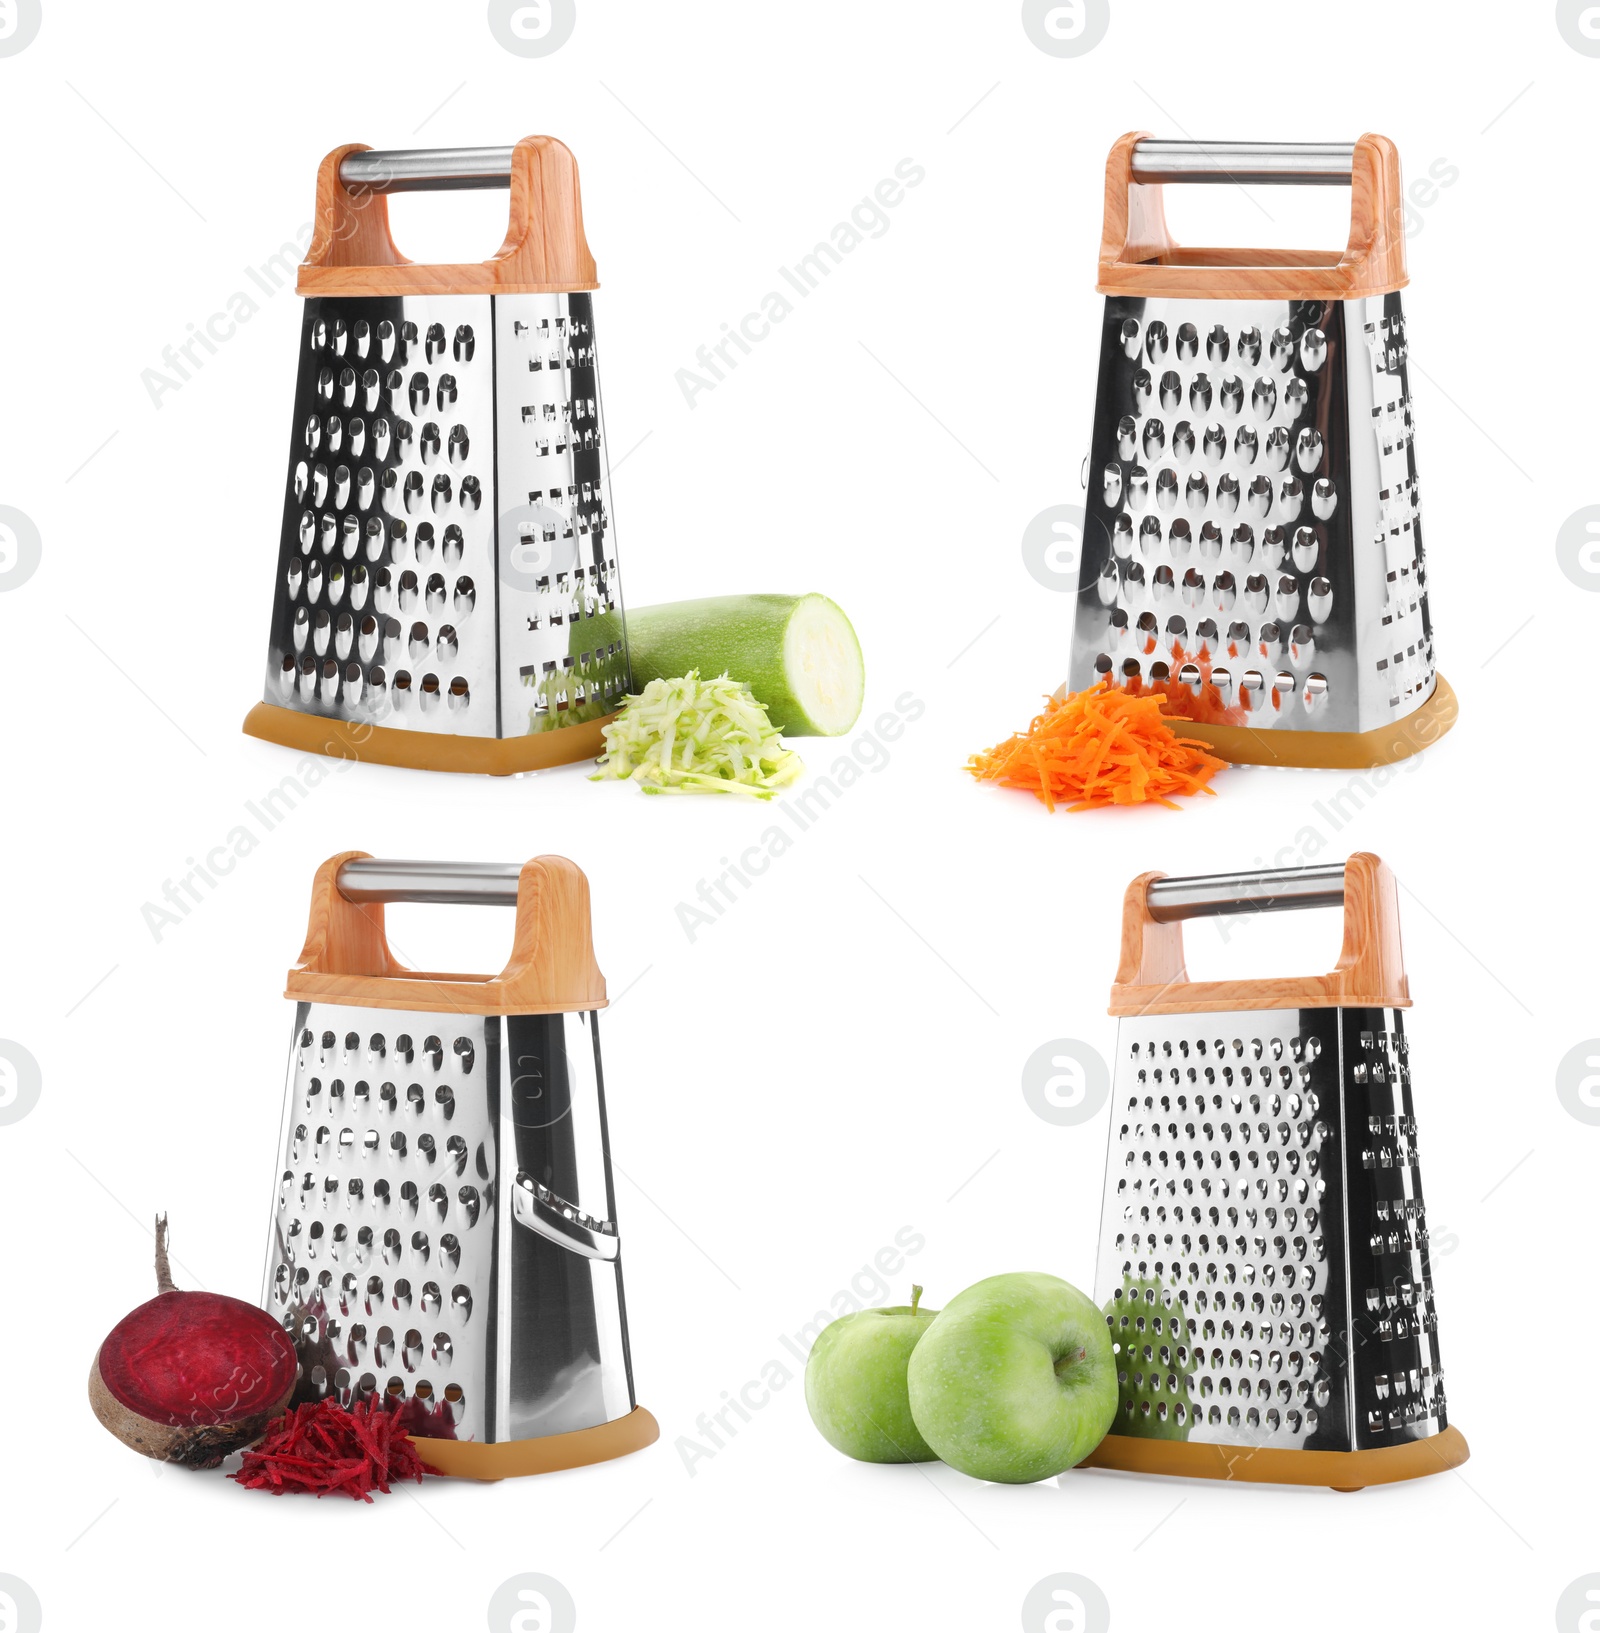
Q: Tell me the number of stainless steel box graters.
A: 4